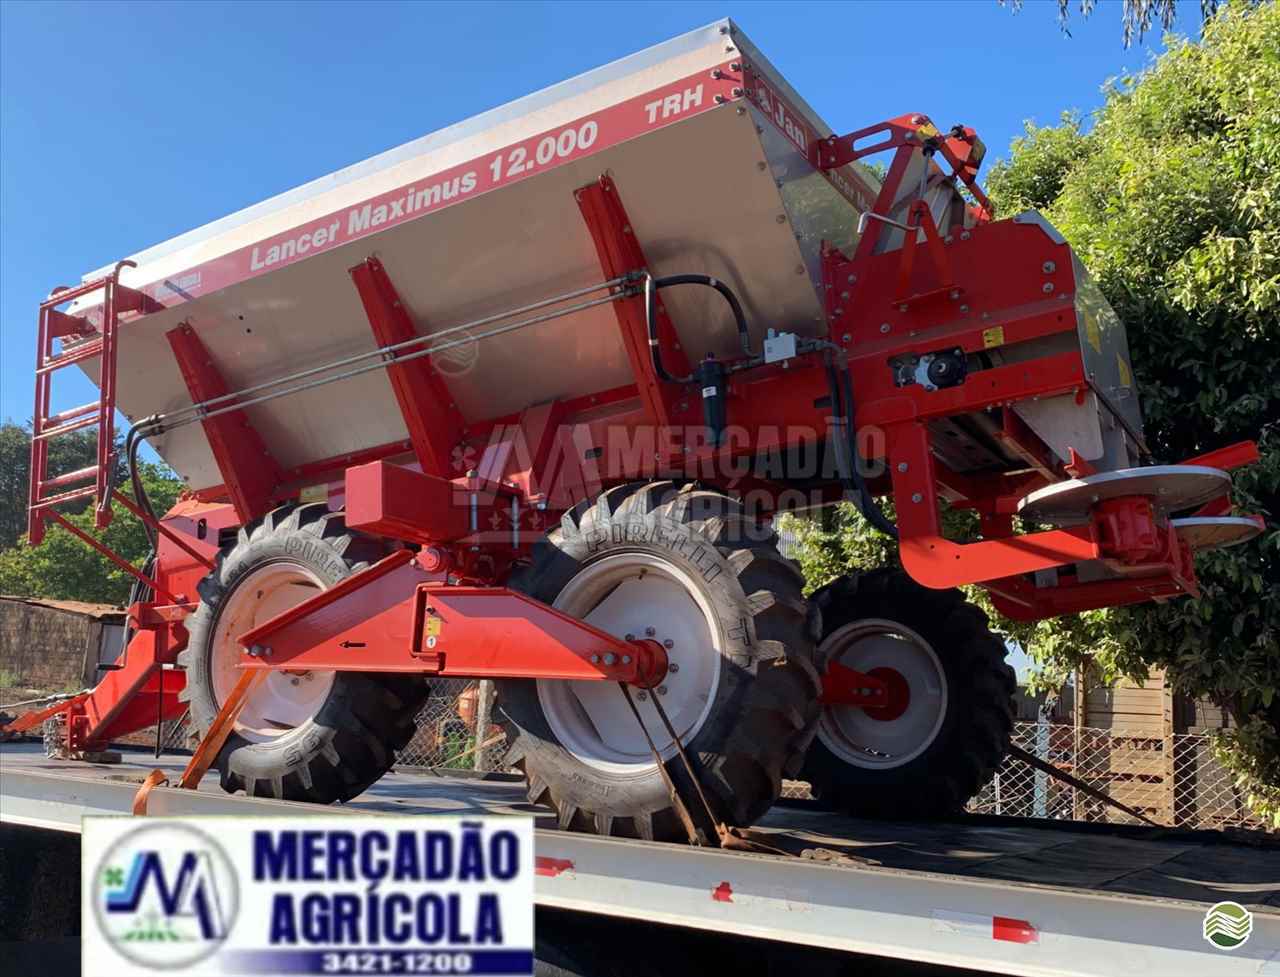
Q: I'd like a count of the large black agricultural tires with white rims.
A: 3